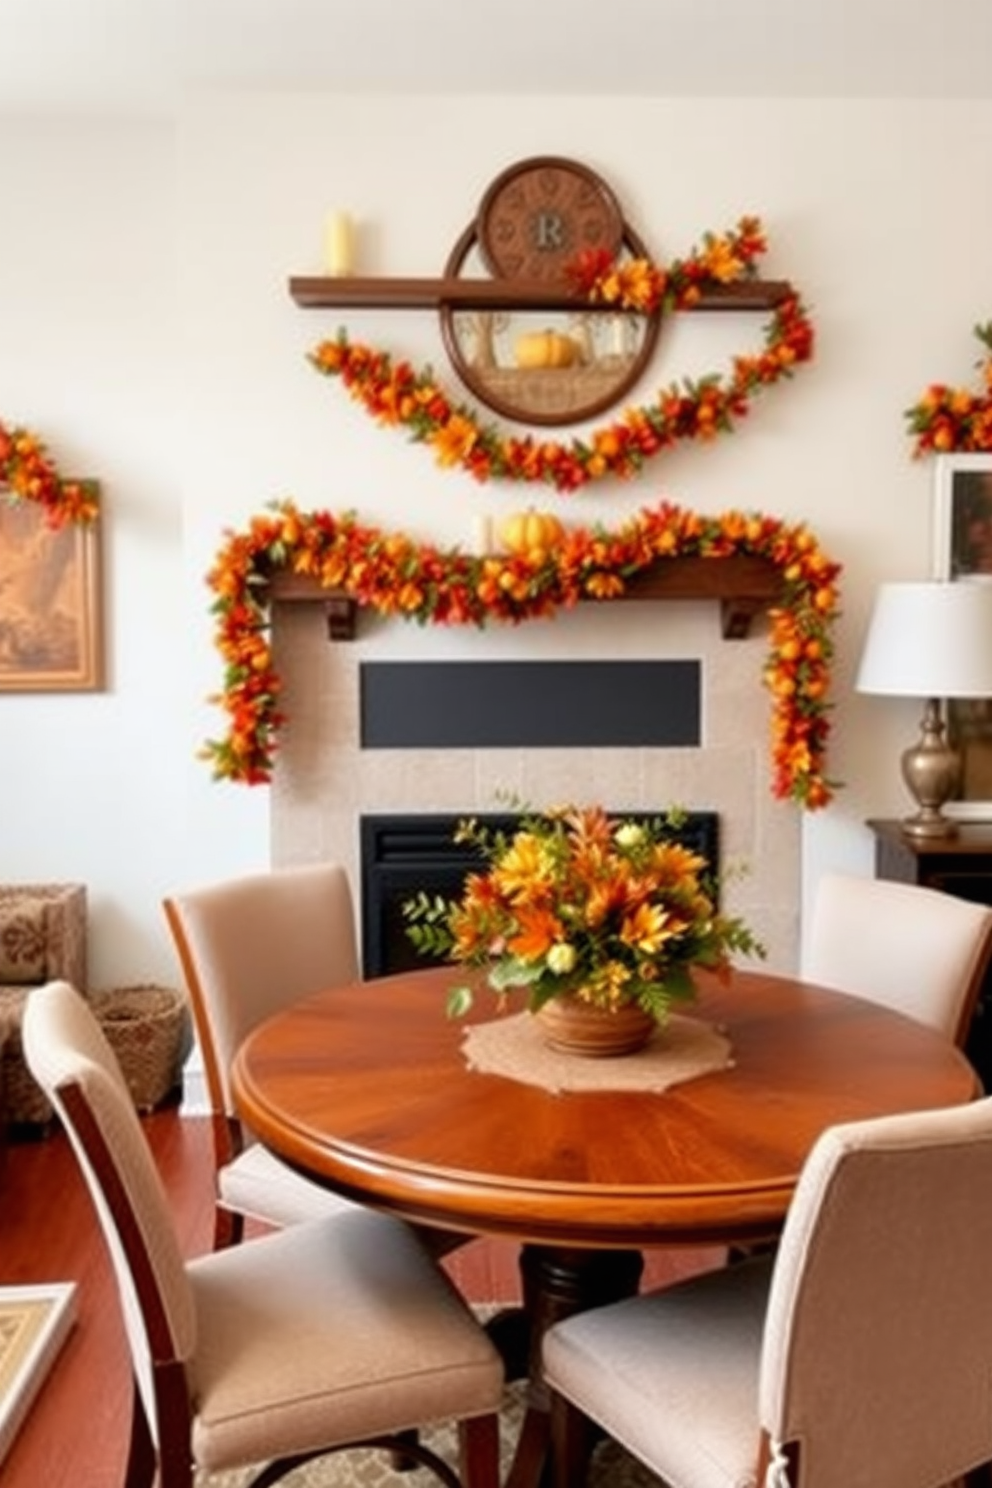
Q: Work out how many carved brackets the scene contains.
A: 2